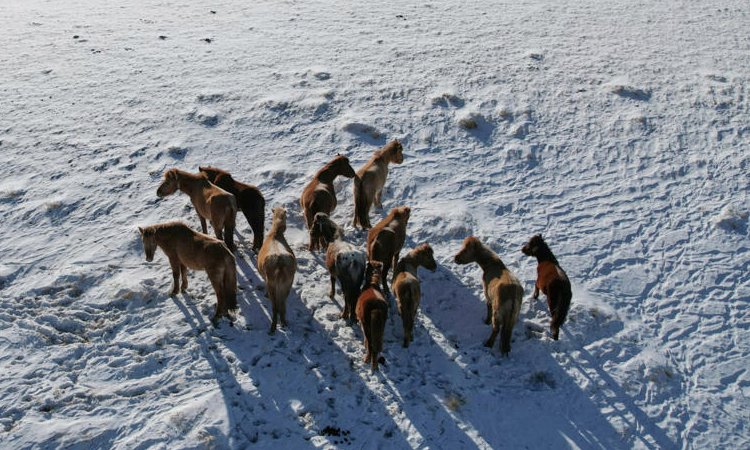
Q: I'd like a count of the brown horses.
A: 11